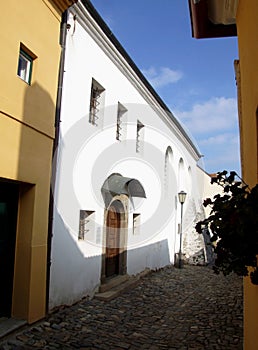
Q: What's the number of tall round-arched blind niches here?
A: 3